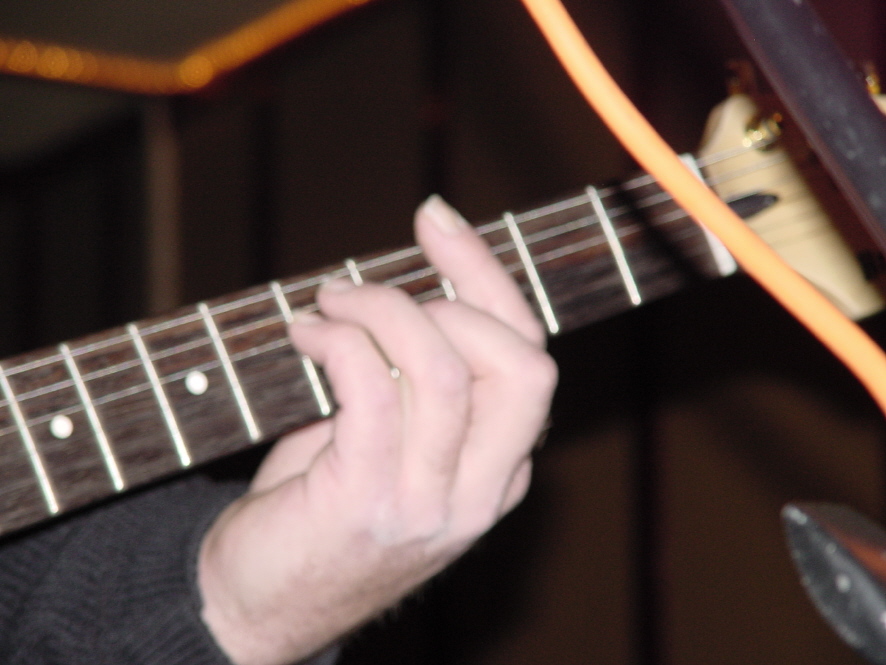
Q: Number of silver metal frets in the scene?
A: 9